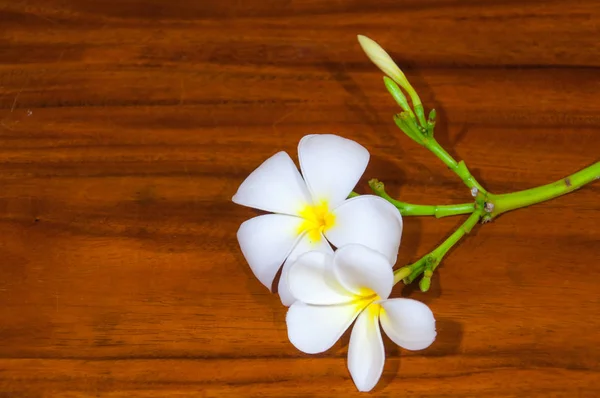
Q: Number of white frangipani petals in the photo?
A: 10